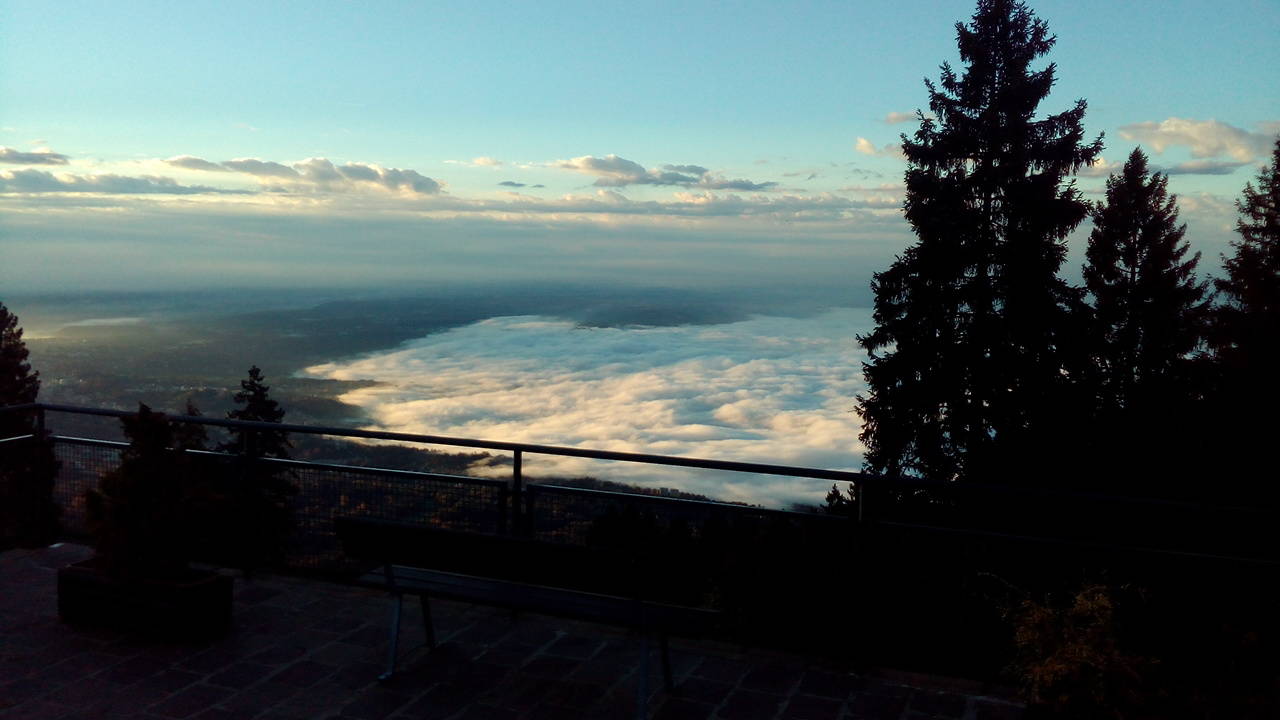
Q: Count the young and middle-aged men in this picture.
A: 0